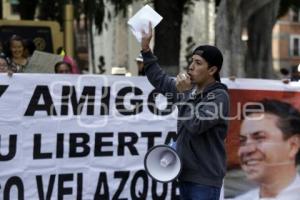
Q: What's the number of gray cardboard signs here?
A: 1